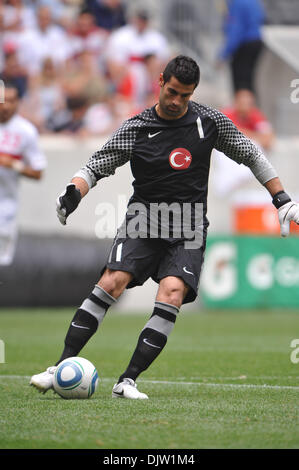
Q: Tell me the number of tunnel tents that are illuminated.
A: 0